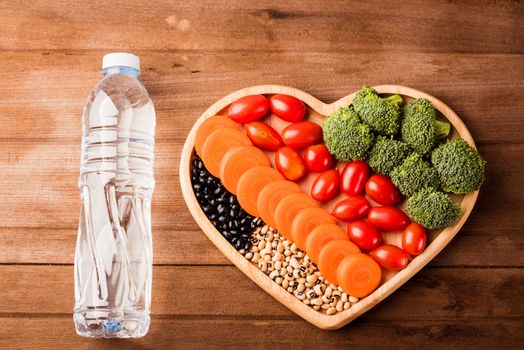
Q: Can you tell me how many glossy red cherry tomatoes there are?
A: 14